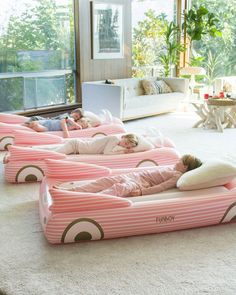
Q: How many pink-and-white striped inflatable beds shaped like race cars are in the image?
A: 3